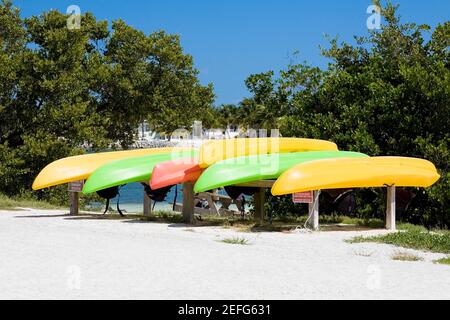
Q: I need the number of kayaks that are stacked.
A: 6